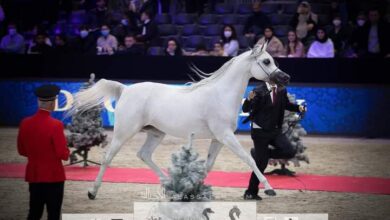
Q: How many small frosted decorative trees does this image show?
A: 3